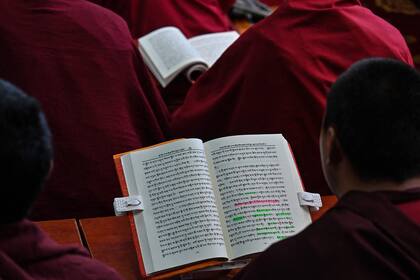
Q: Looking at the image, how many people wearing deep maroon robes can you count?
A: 5